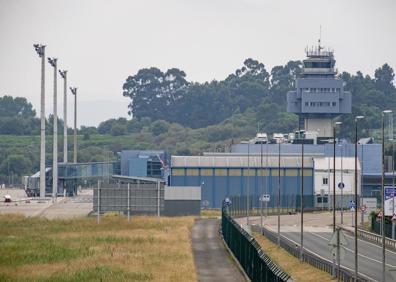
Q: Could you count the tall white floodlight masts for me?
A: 4